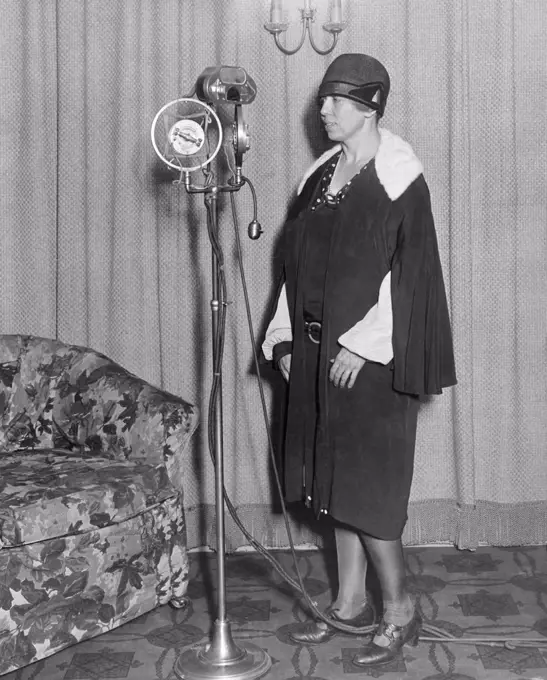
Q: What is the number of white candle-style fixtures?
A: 2